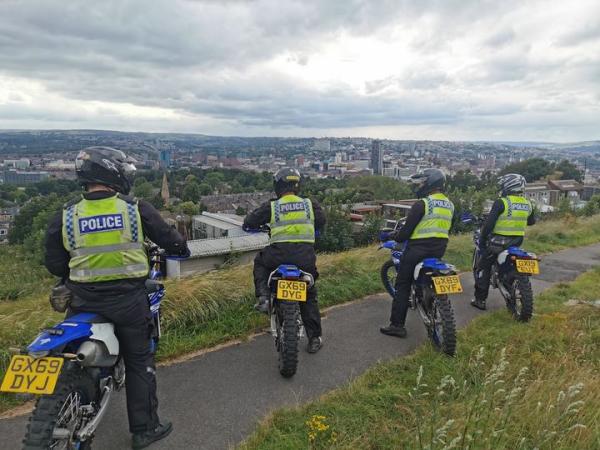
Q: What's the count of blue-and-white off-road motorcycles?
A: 4